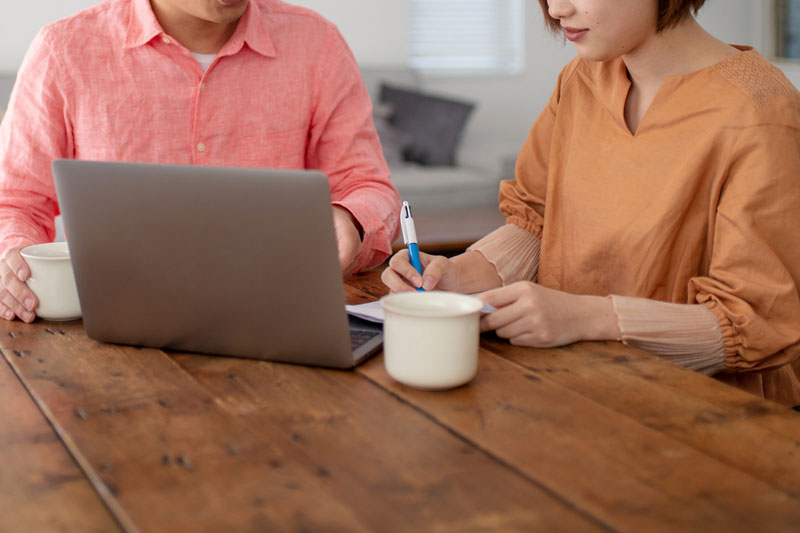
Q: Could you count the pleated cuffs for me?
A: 2